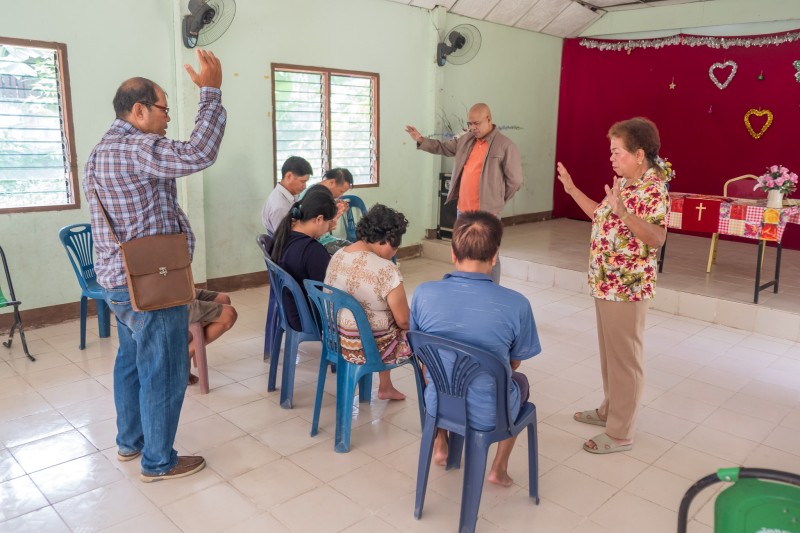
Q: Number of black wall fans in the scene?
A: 2